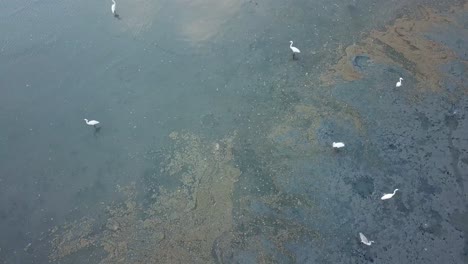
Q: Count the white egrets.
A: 7